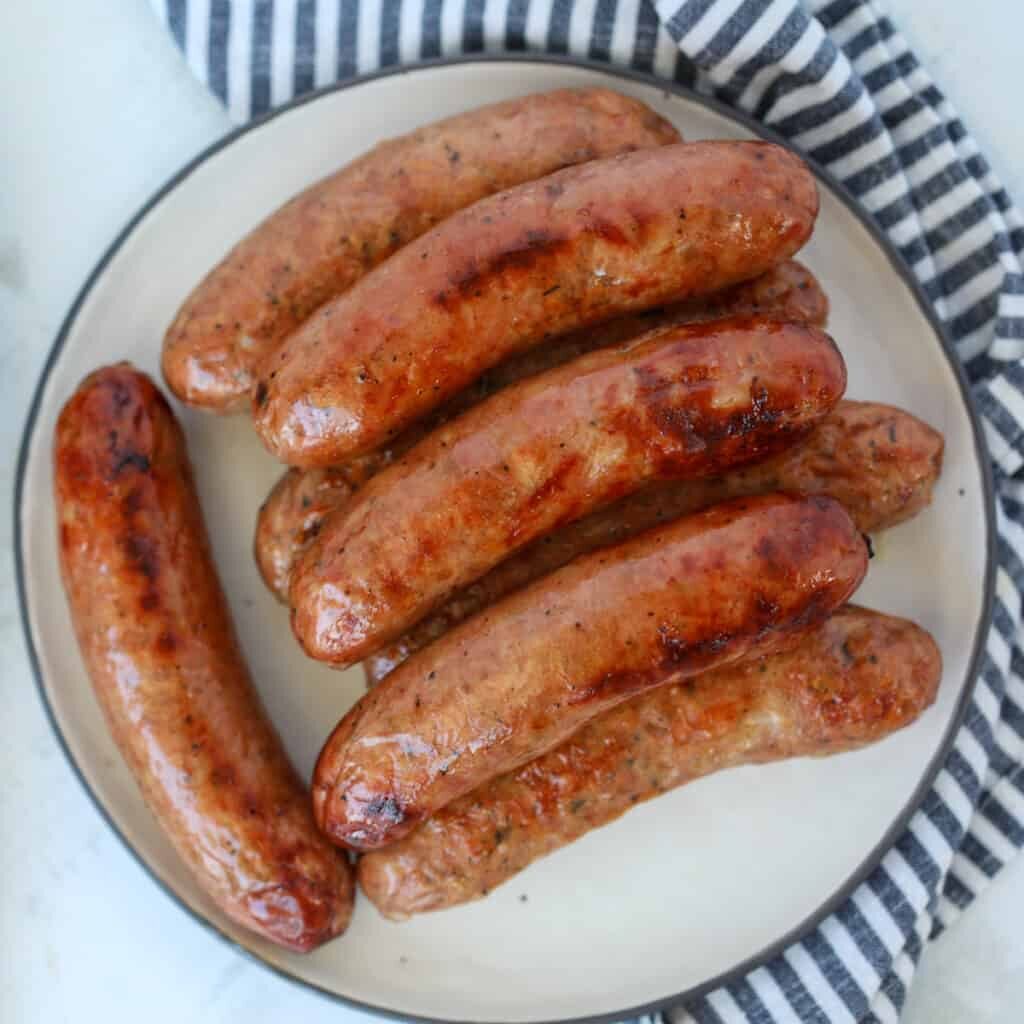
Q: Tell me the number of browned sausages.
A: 8